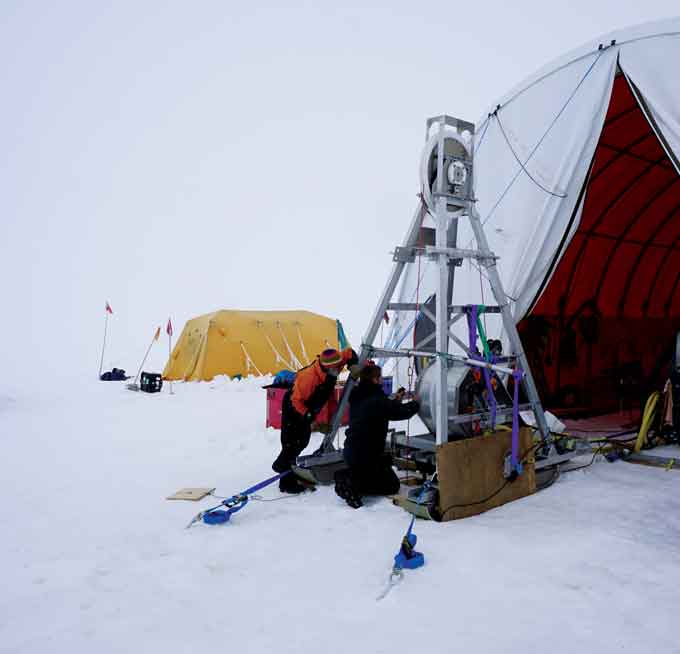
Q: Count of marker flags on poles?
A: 3